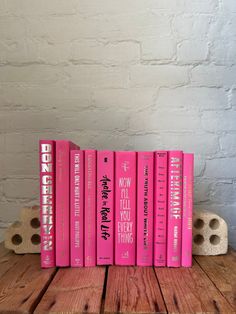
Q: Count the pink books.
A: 10